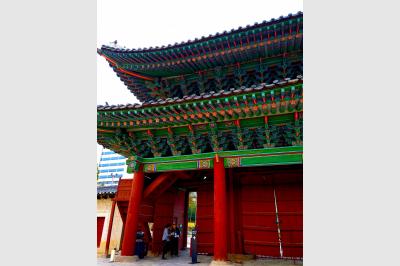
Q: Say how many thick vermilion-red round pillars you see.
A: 2